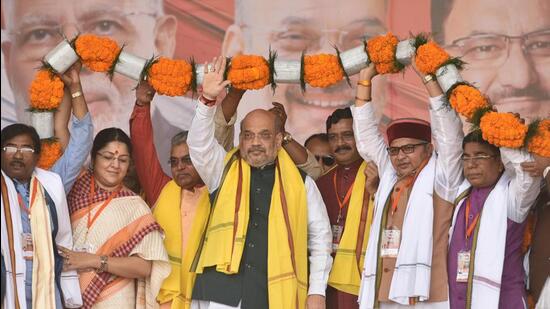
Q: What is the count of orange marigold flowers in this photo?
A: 11